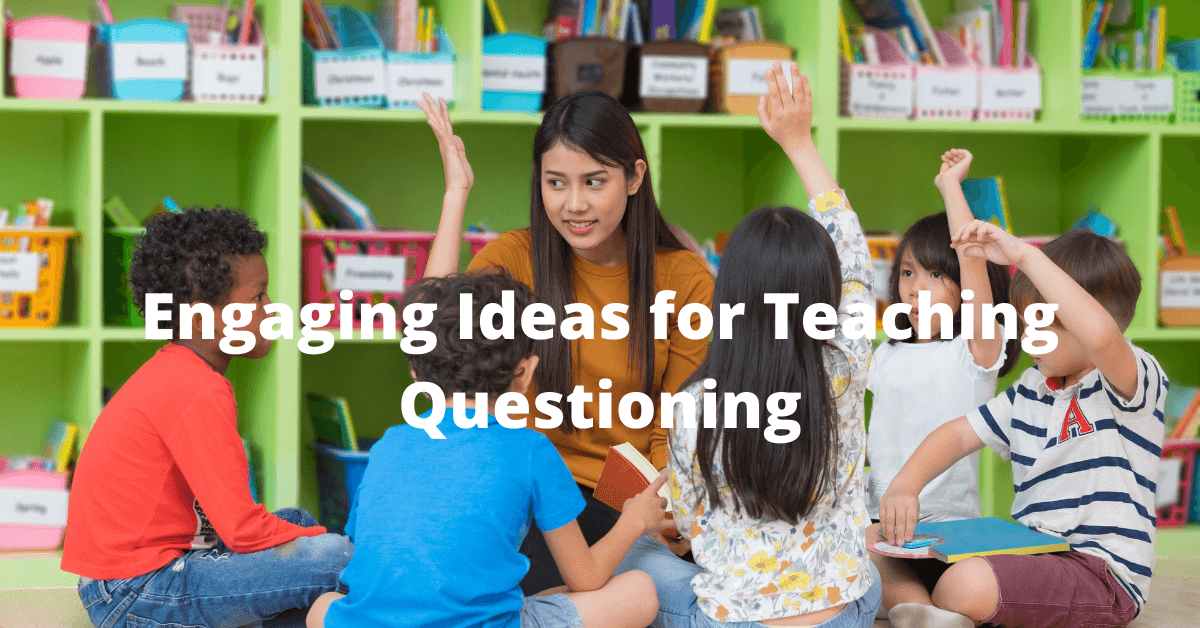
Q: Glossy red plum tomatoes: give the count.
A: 0